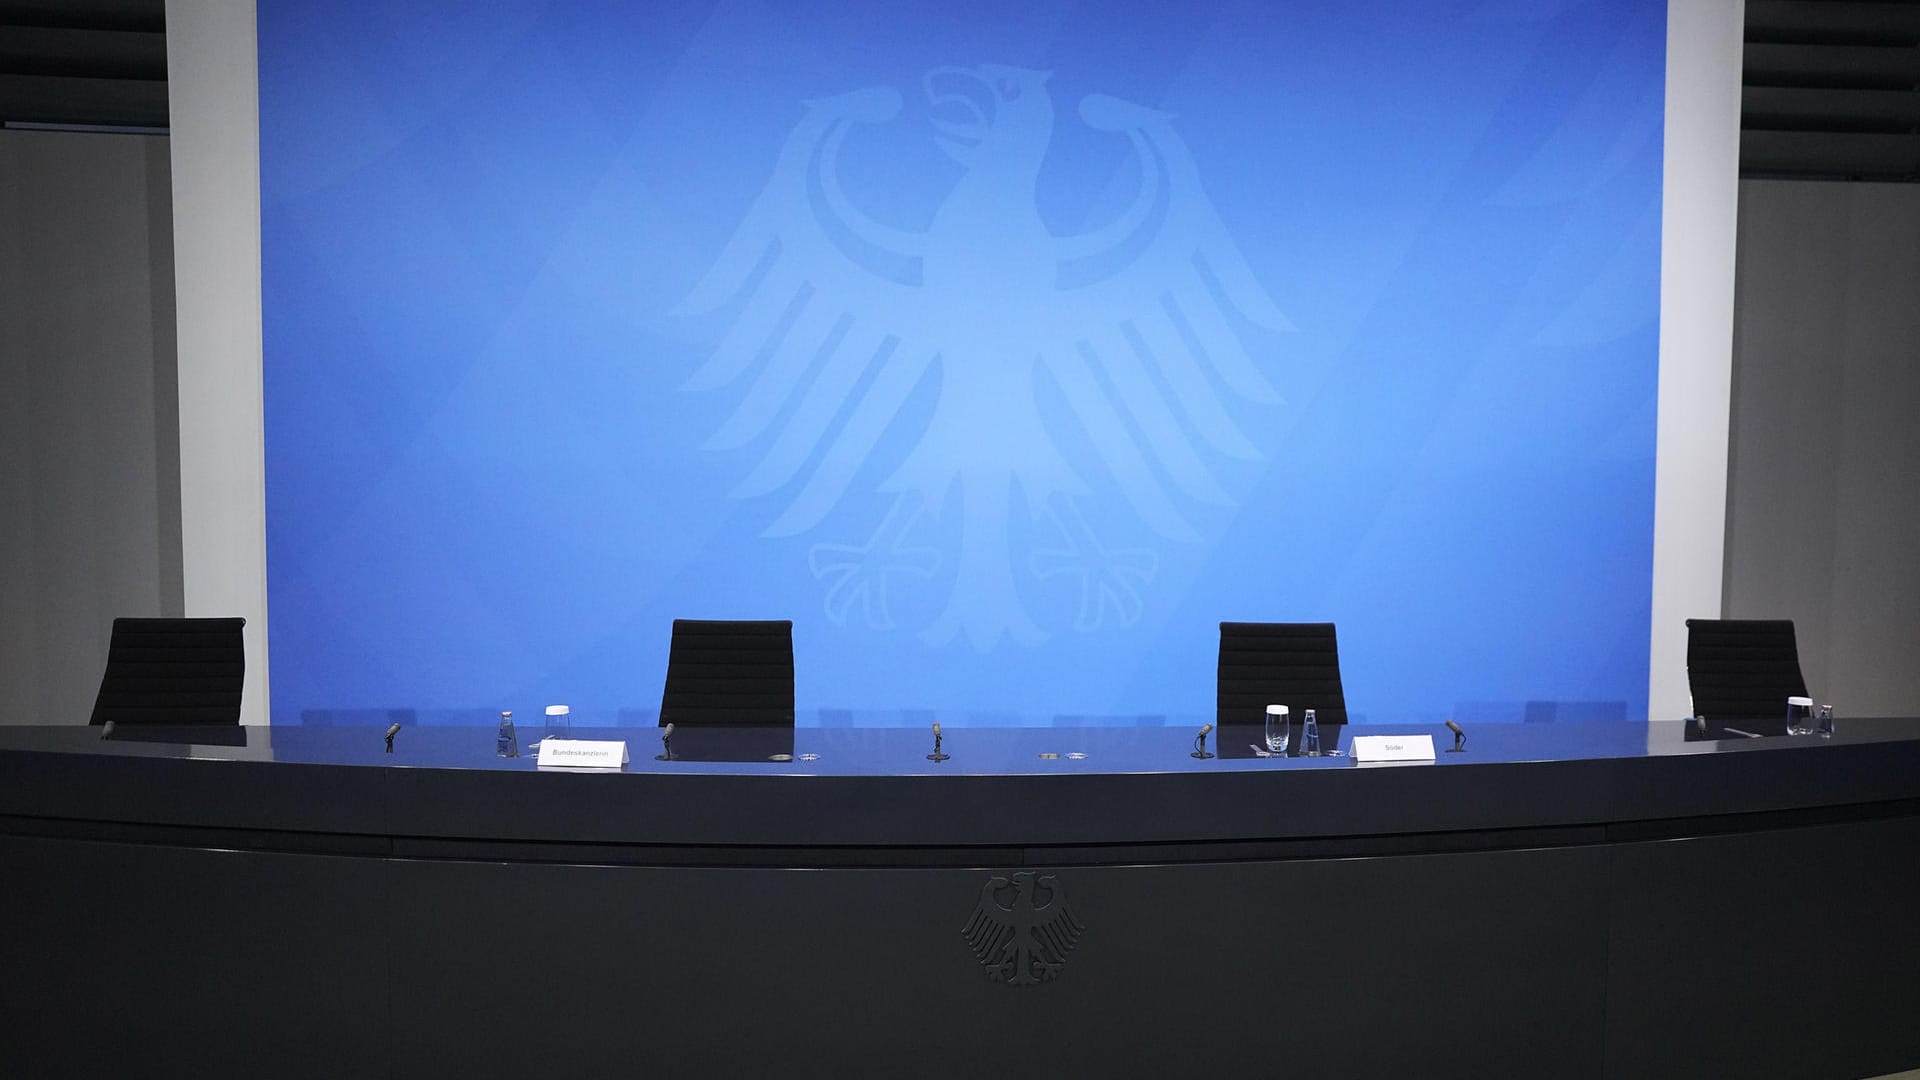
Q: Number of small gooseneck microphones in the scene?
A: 7